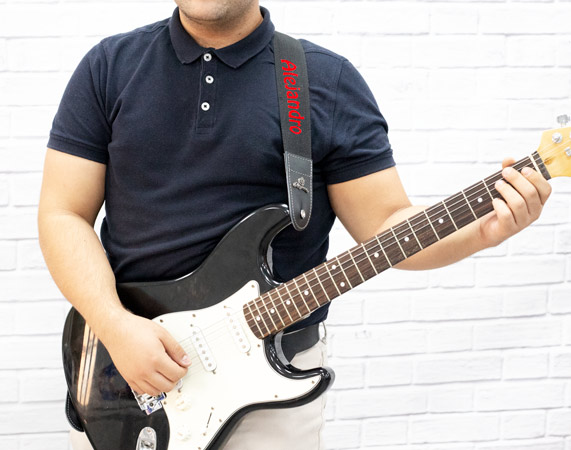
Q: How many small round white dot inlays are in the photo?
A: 10